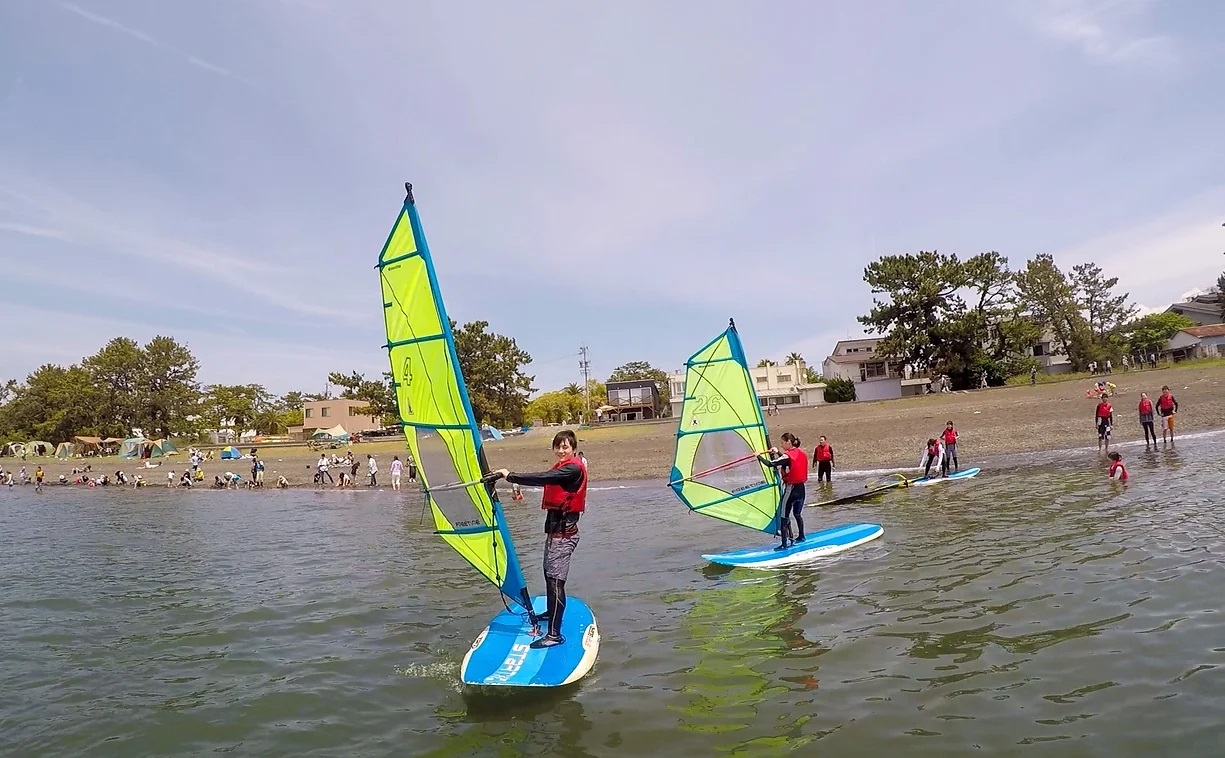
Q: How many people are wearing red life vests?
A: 9